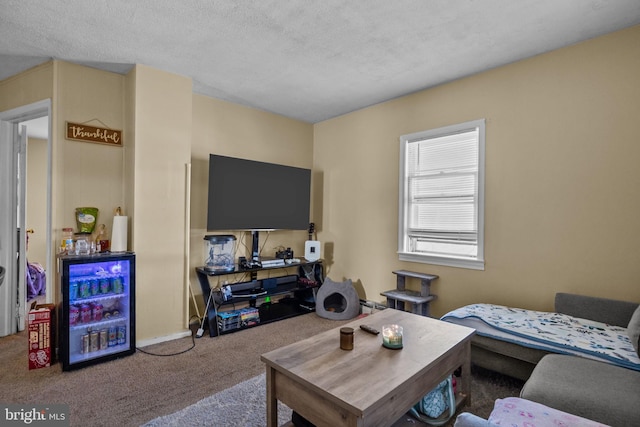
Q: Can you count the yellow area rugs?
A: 0